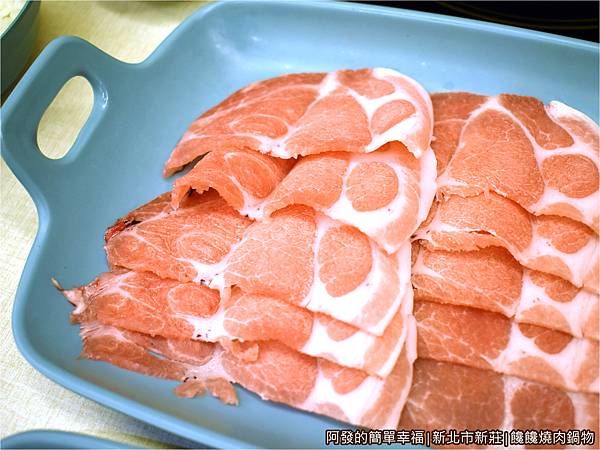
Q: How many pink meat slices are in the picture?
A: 10